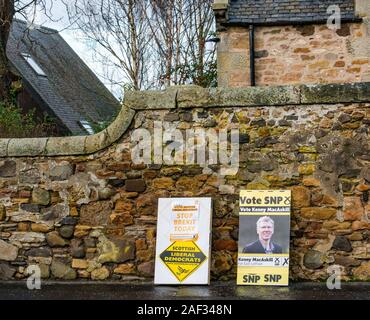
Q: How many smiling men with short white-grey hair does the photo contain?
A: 1